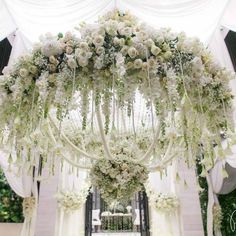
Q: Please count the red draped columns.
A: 0